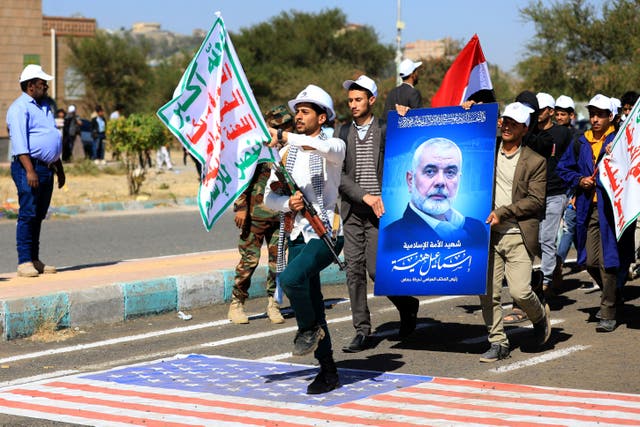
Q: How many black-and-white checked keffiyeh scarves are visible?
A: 1